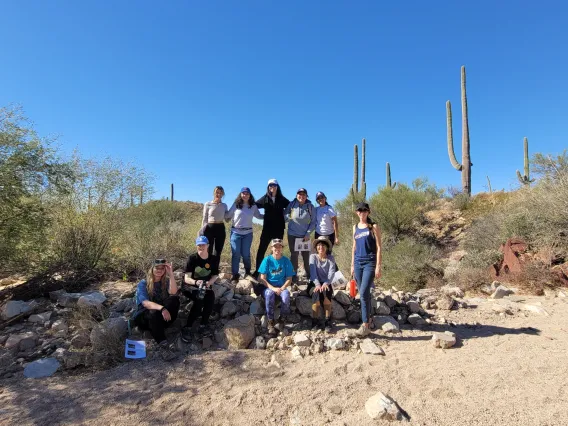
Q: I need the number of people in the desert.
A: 10